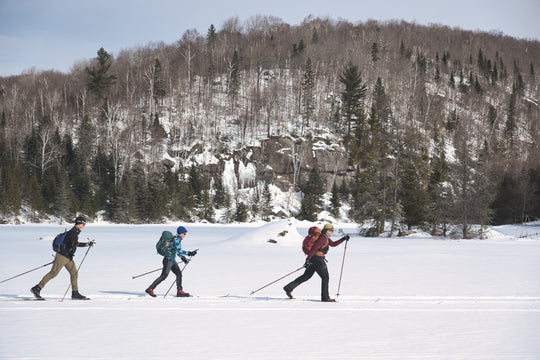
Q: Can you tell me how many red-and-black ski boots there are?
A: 4